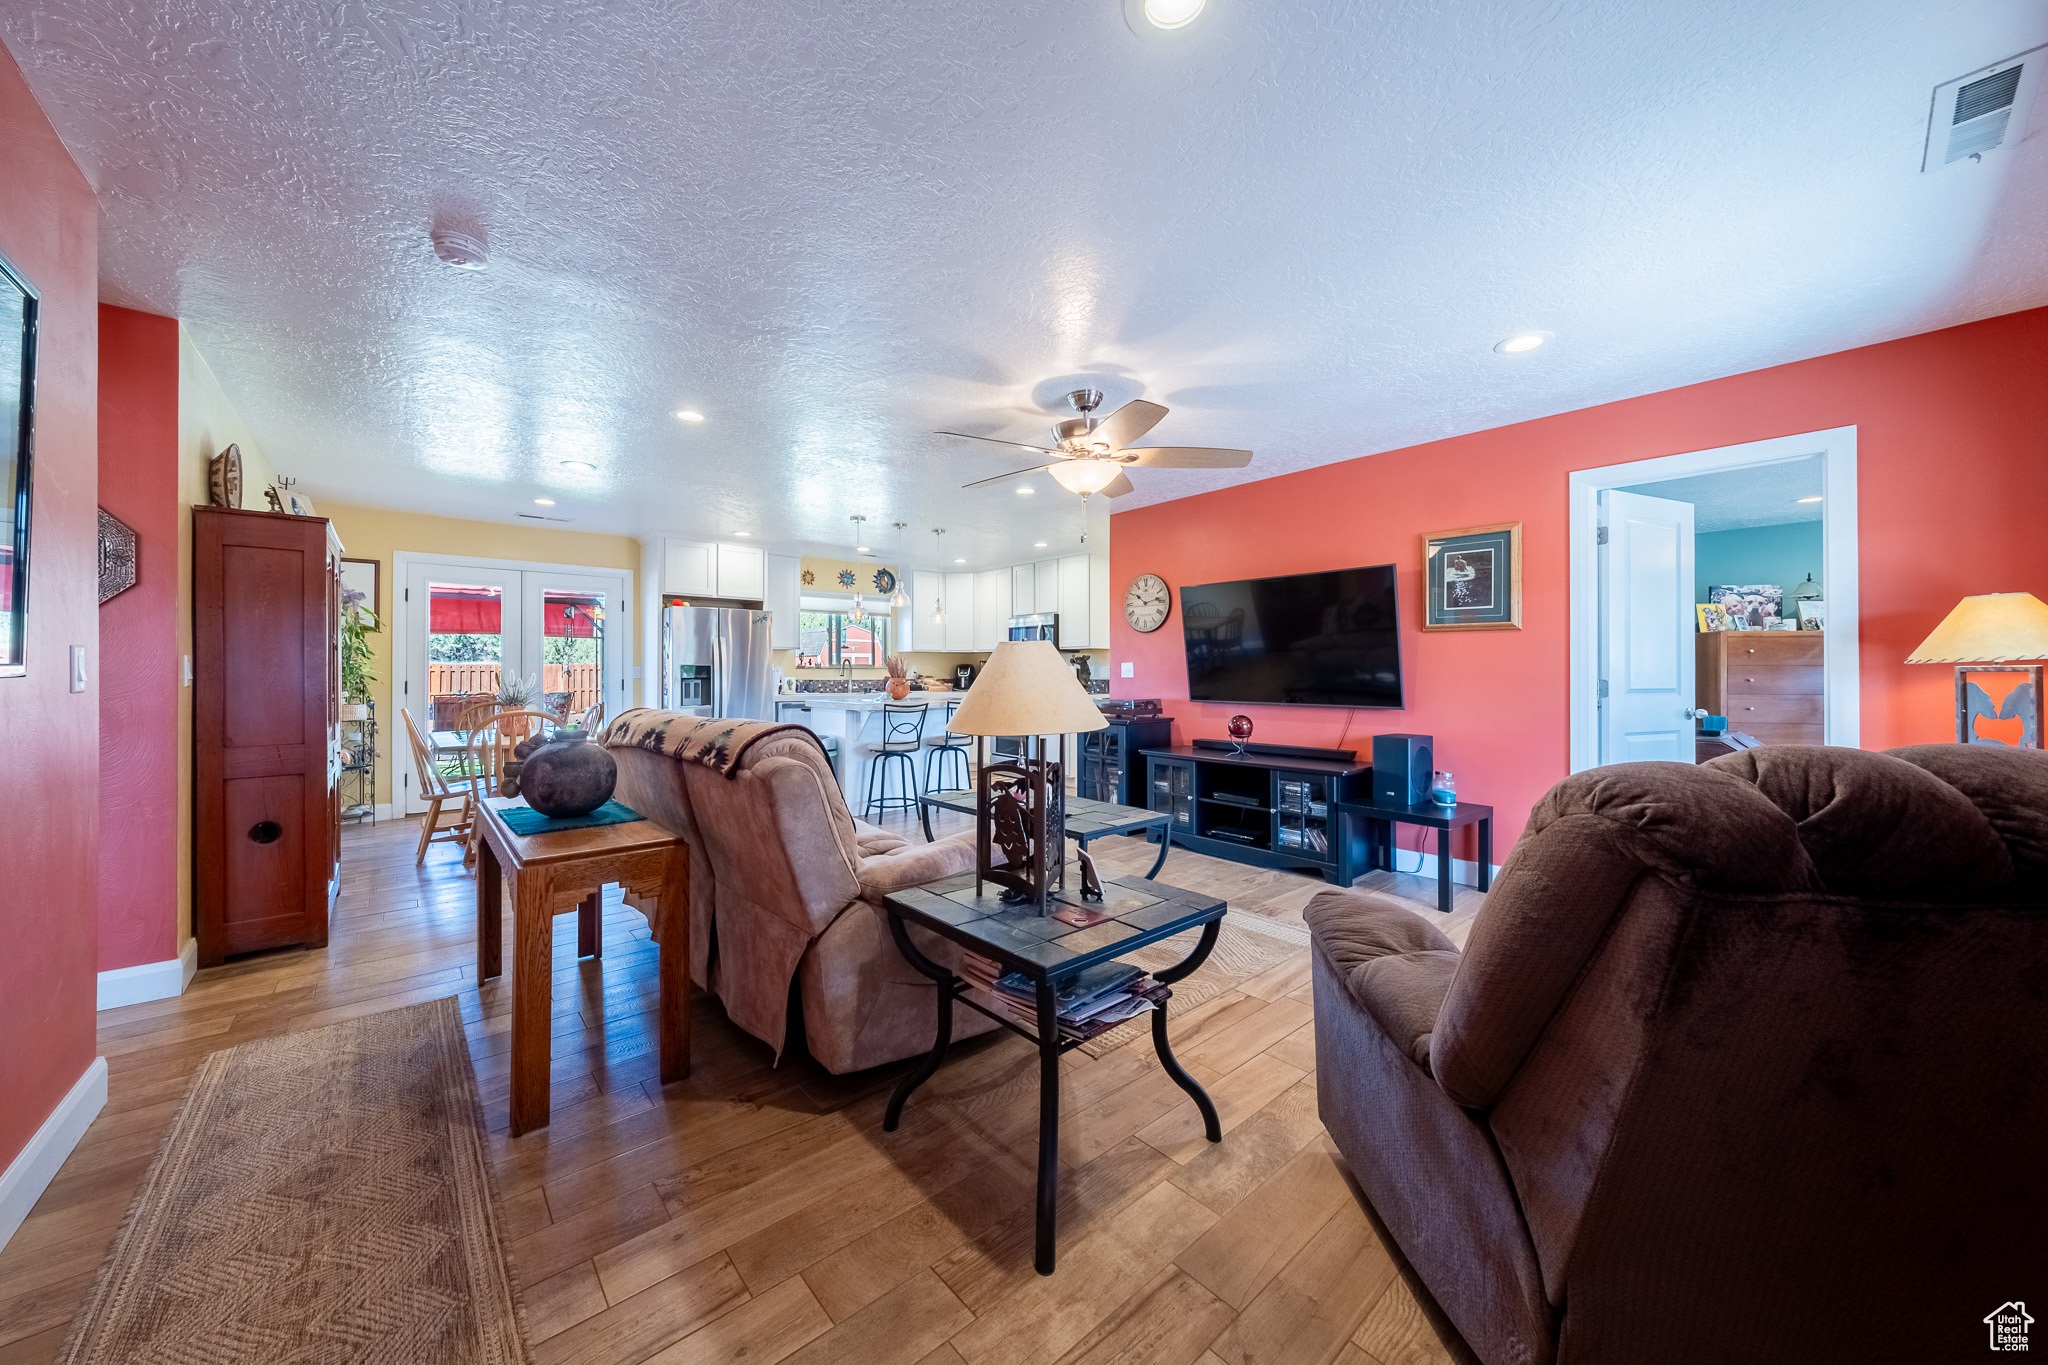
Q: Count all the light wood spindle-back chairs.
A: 4